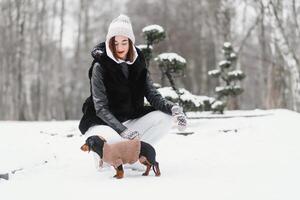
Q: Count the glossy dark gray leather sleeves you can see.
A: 2